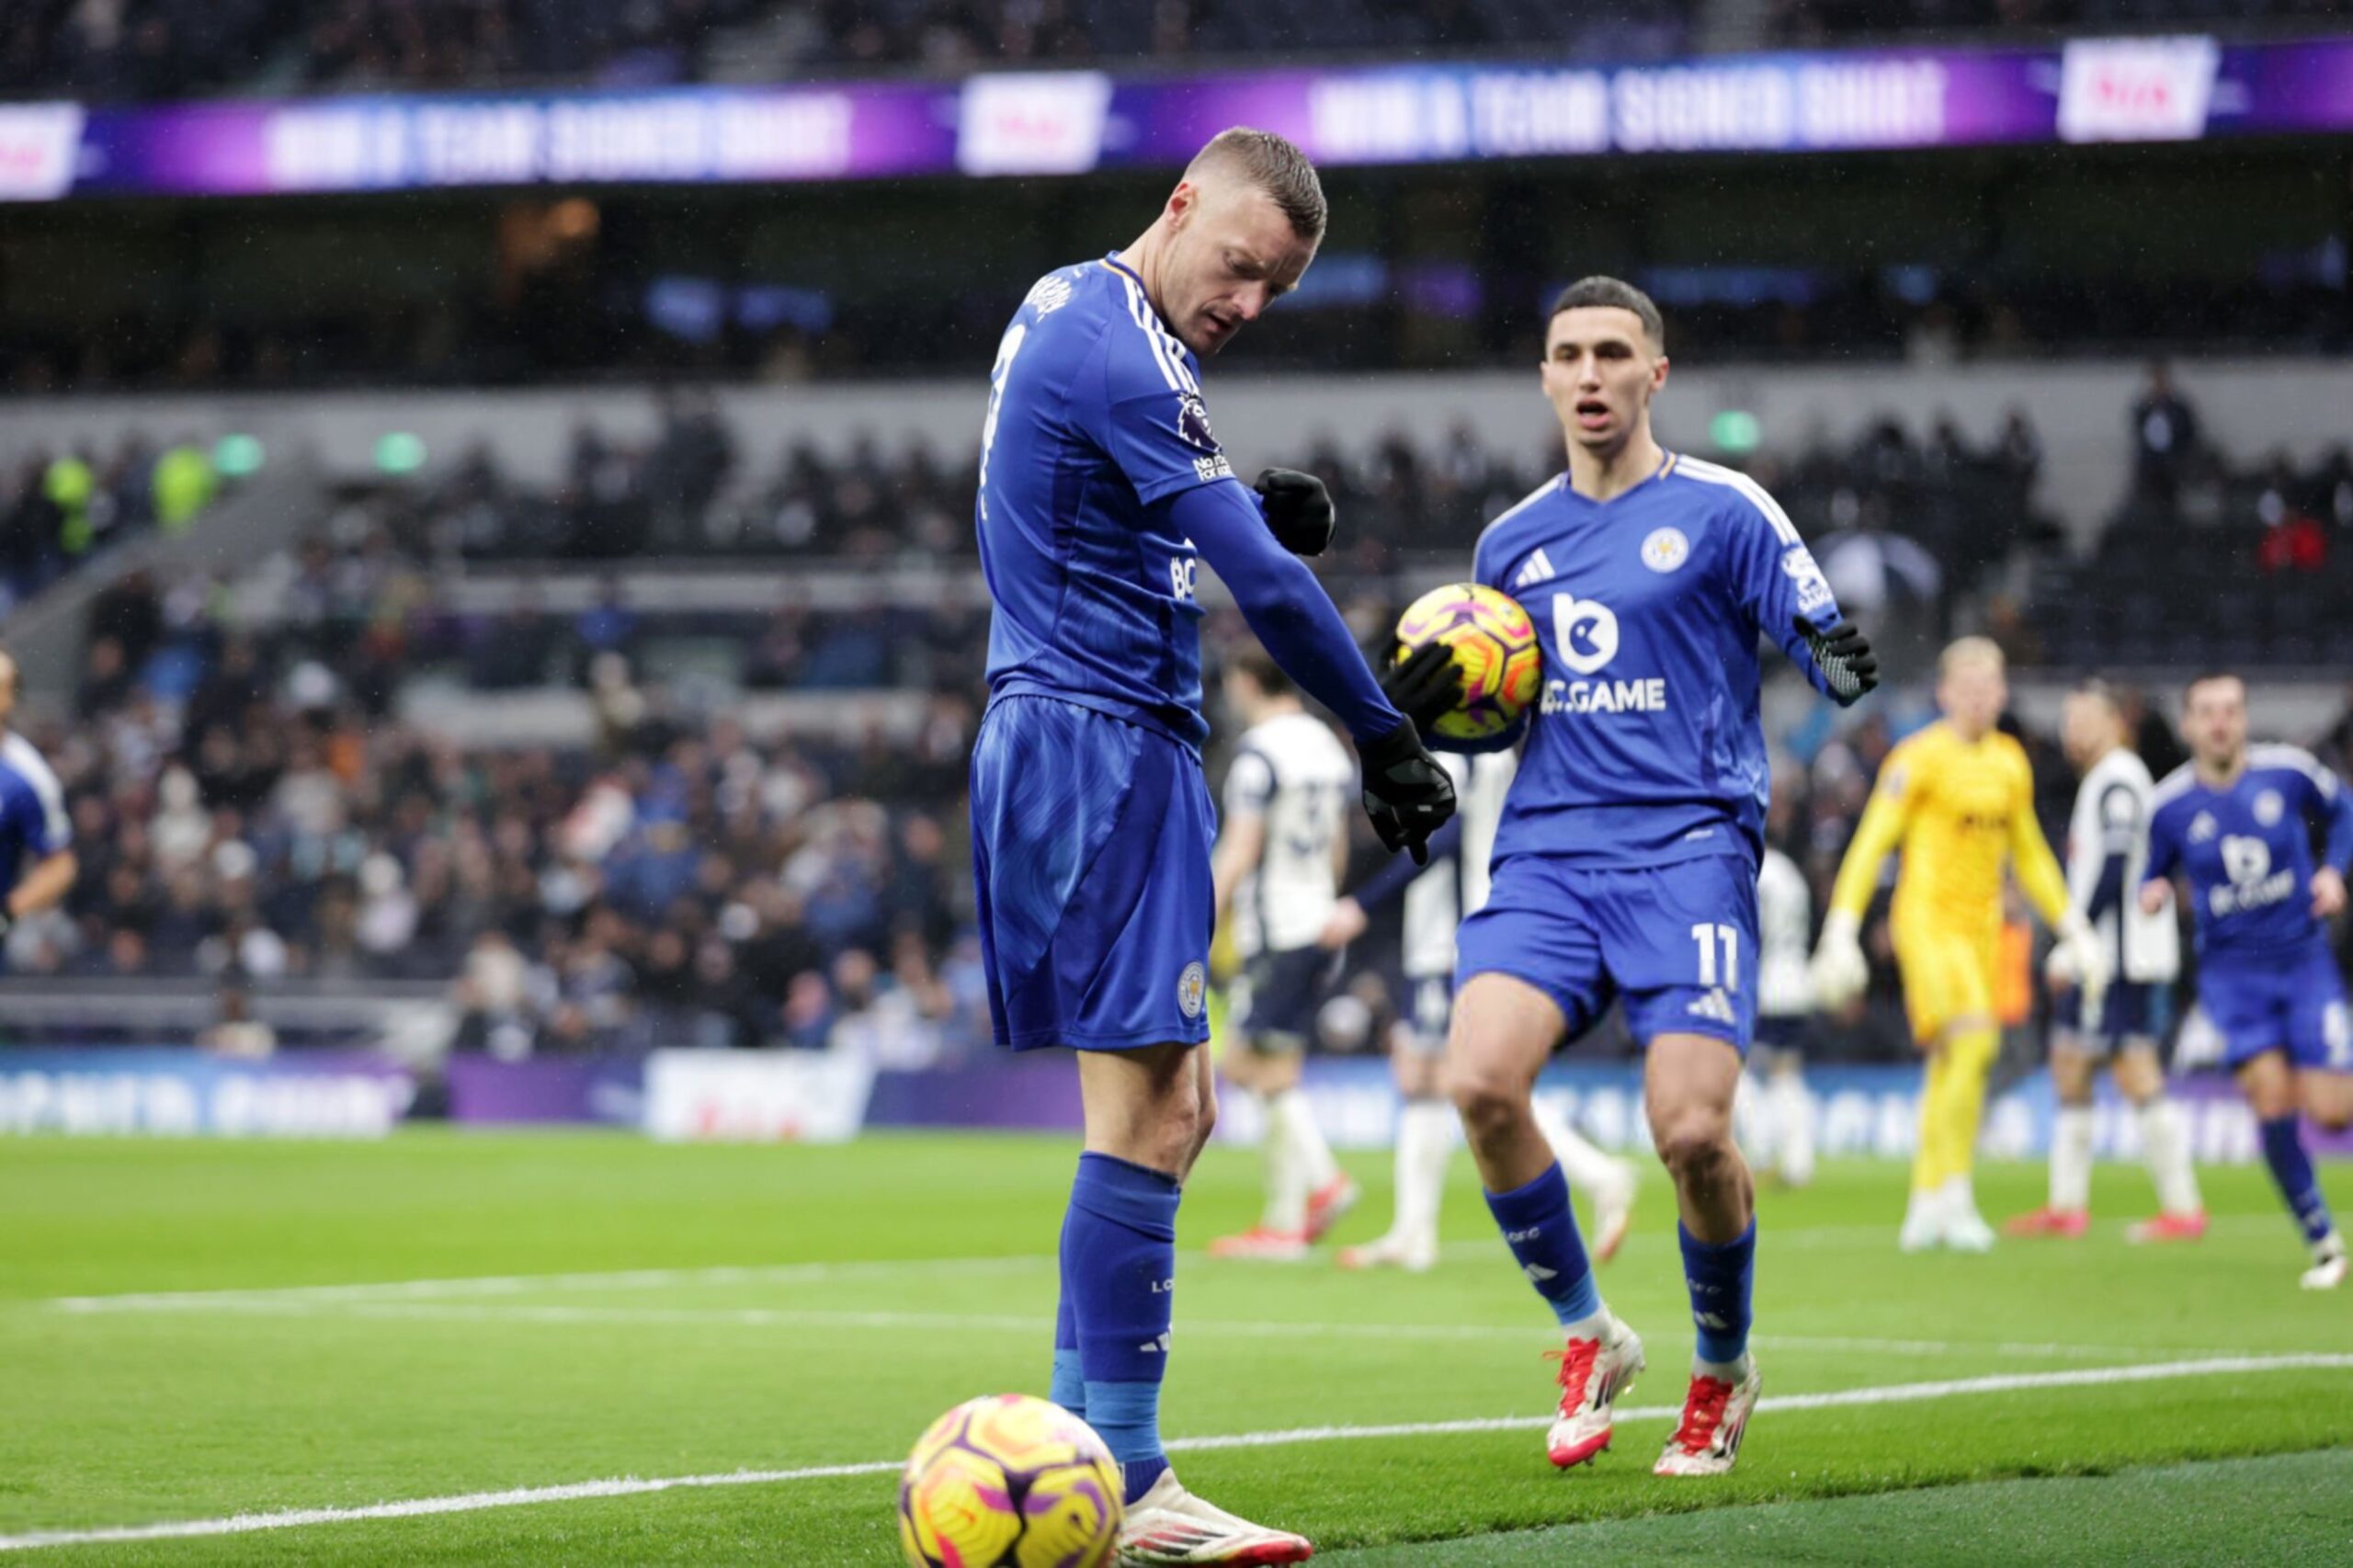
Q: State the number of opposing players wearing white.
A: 4